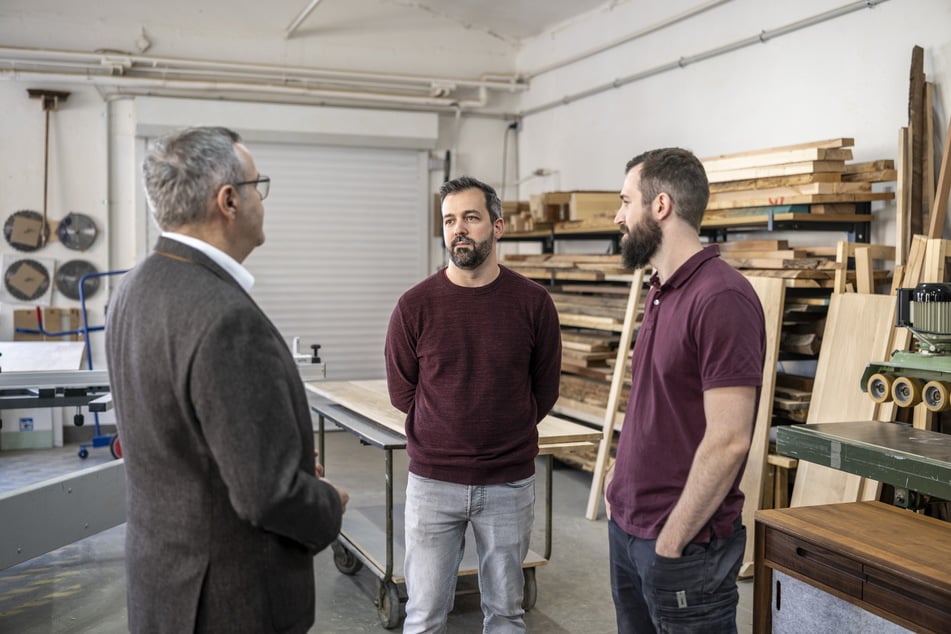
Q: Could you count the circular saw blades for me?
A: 4